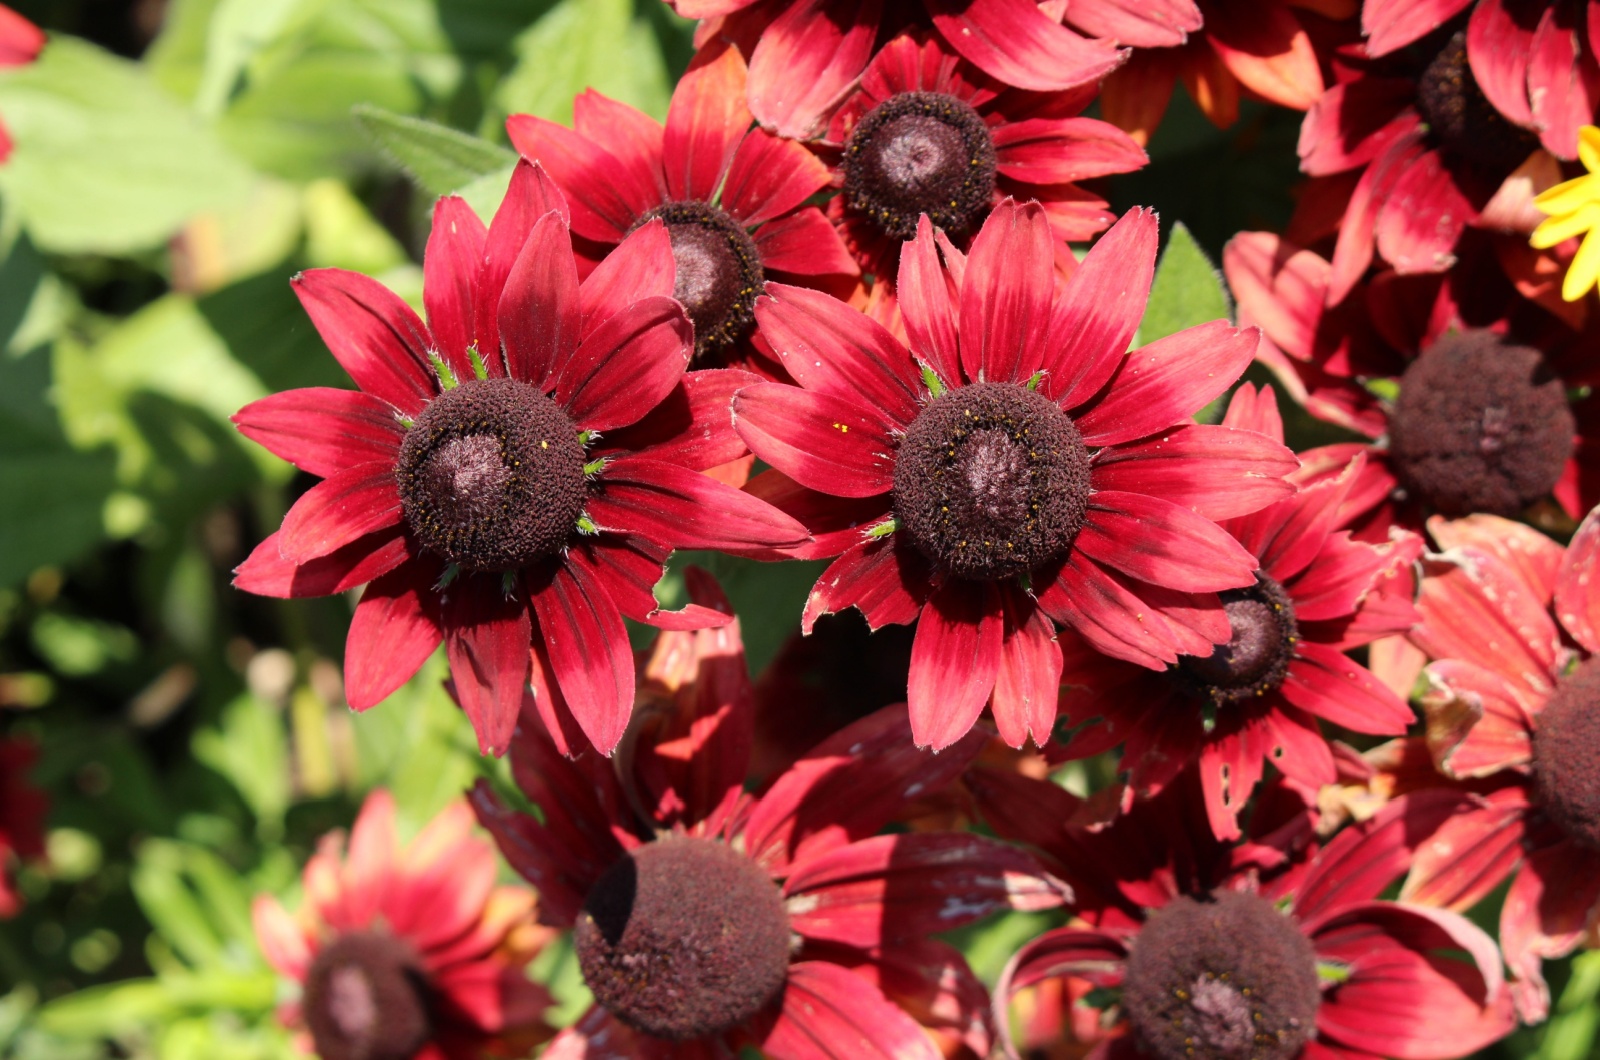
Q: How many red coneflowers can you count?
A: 11